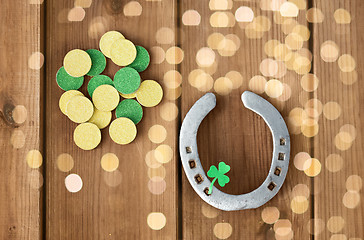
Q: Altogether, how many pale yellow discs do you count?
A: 11